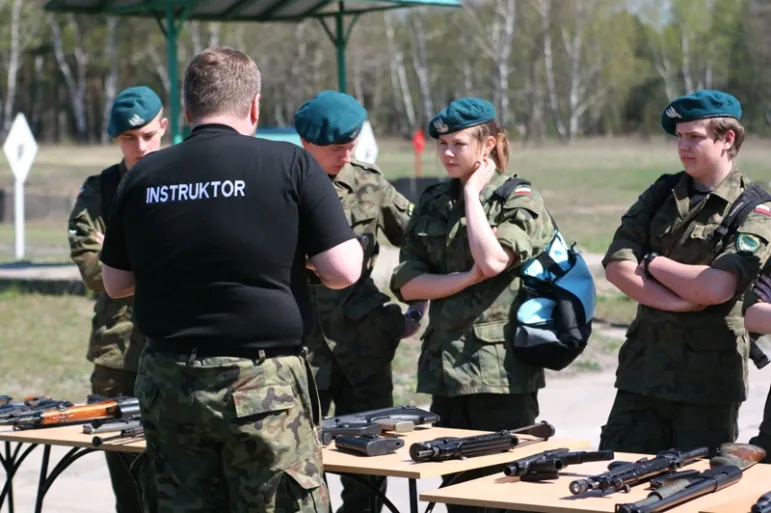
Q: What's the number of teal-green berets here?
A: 4